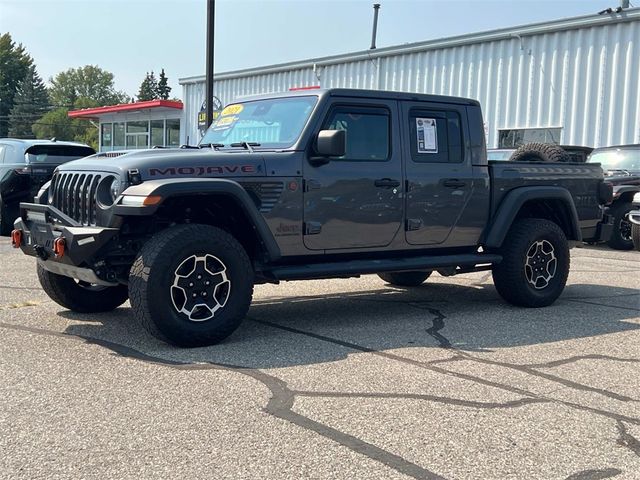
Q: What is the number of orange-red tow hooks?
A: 2